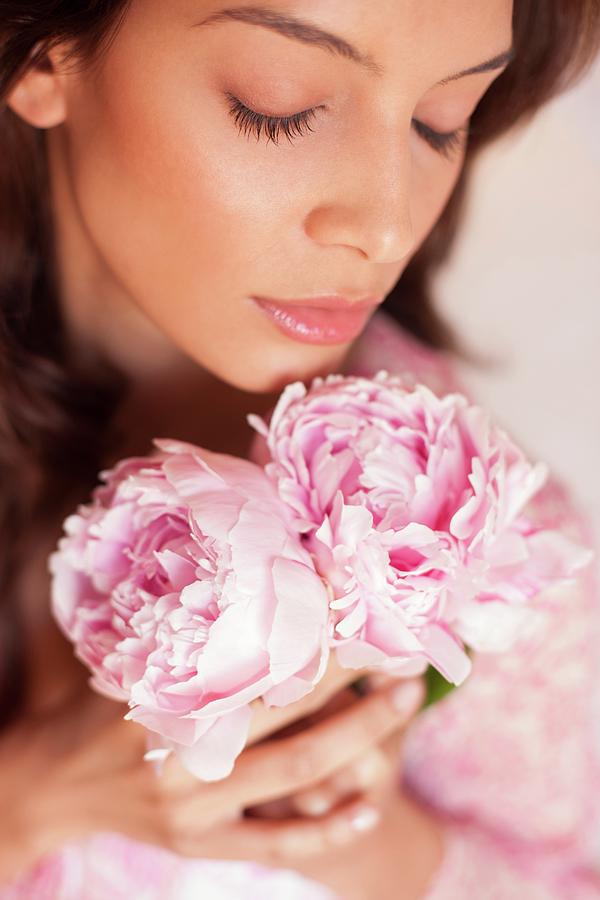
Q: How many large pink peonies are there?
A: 2